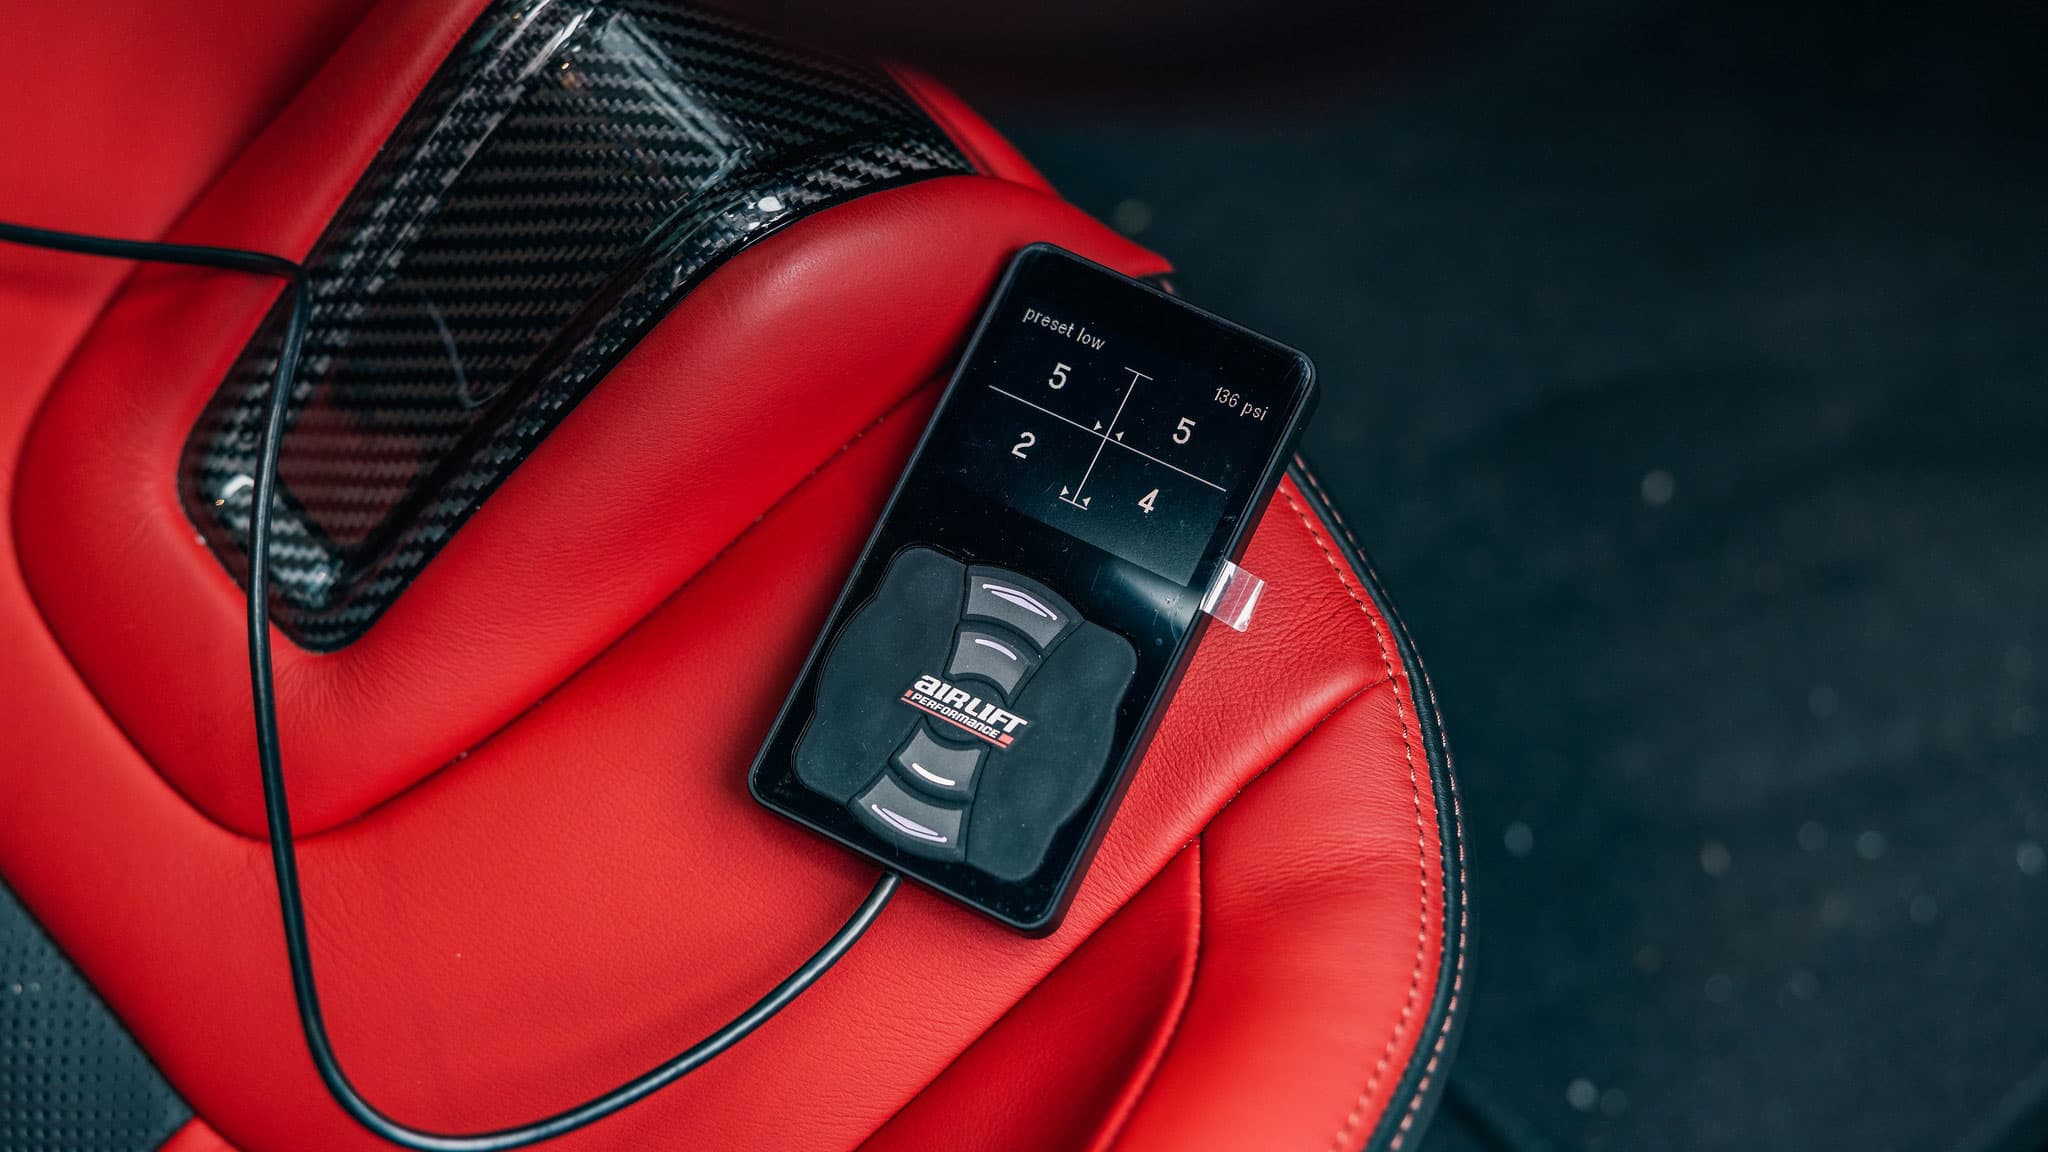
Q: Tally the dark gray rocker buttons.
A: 4